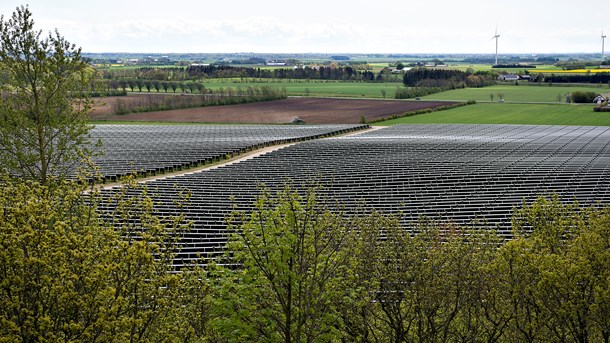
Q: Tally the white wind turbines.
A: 2